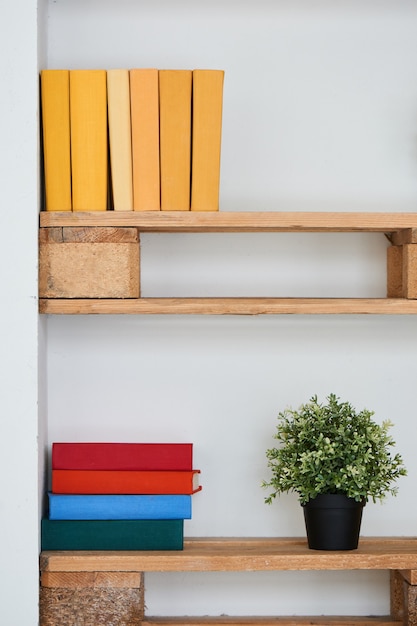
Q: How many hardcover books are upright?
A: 6